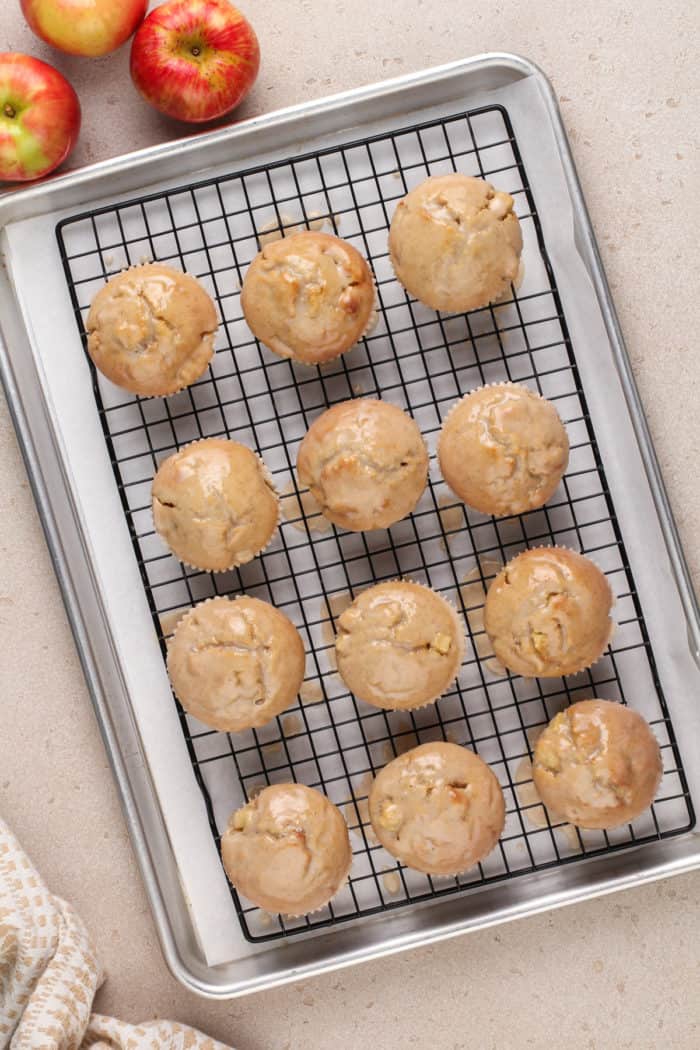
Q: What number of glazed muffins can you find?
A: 12